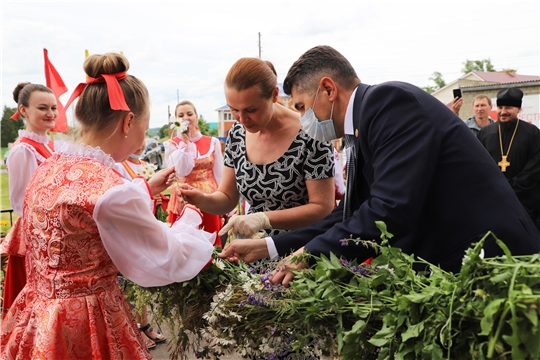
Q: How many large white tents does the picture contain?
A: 0